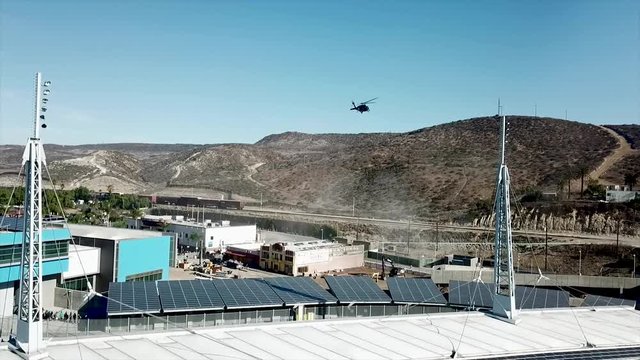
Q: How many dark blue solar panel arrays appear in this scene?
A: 9